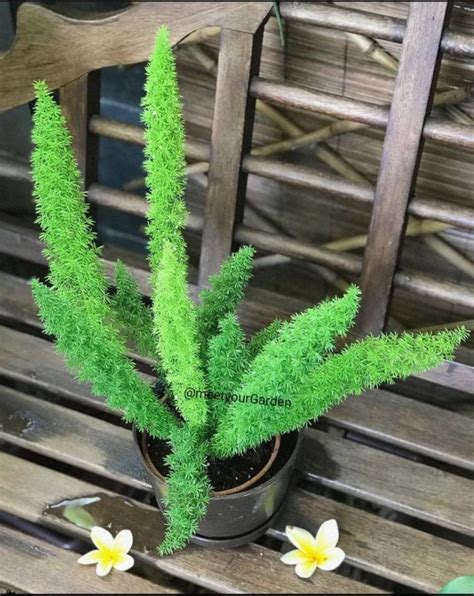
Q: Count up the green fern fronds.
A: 11